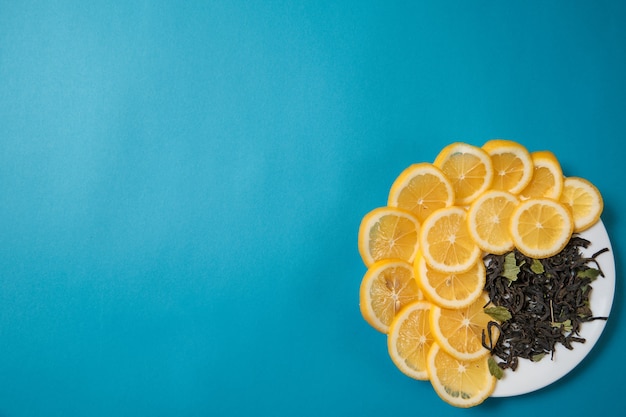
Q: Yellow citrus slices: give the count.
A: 14